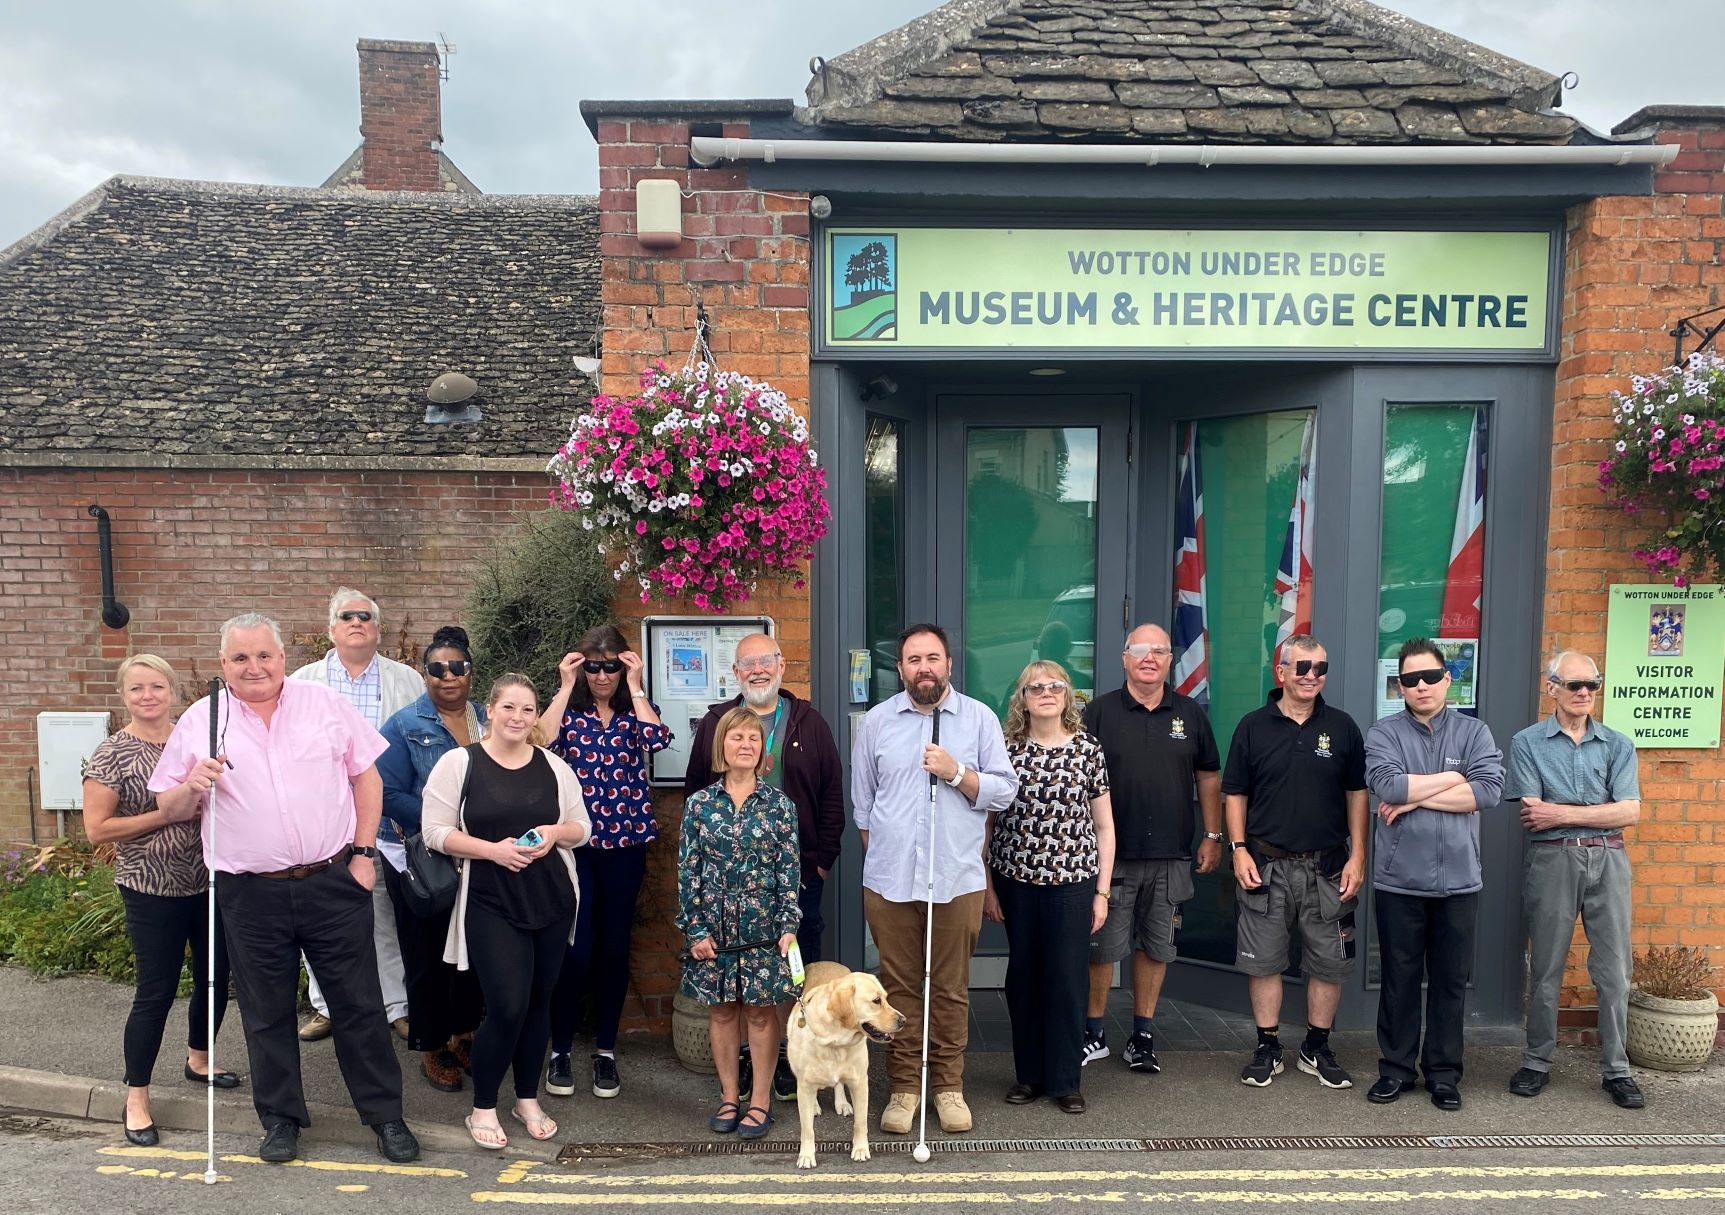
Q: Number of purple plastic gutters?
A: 0